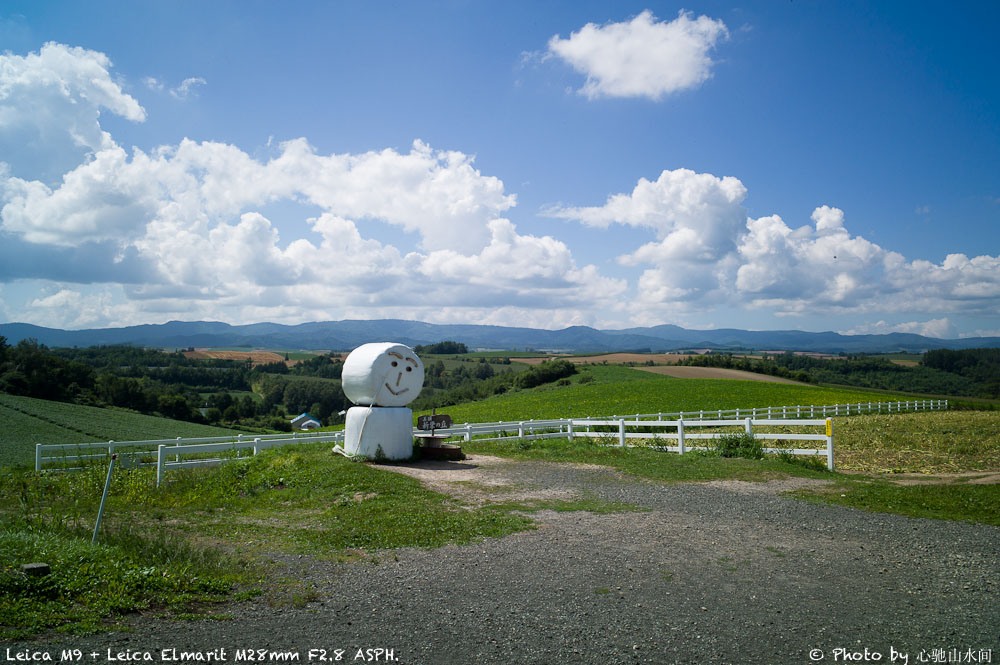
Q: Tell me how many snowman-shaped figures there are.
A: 1